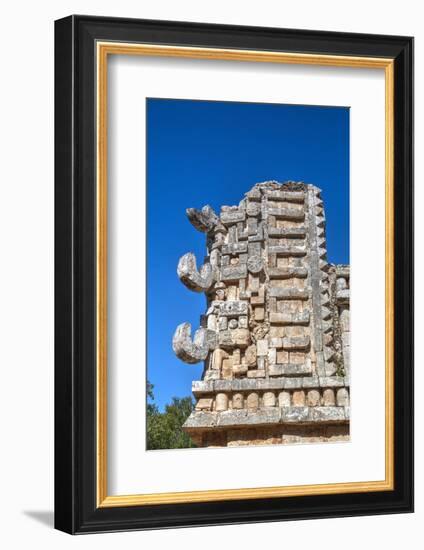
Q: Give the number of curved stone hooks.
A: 3